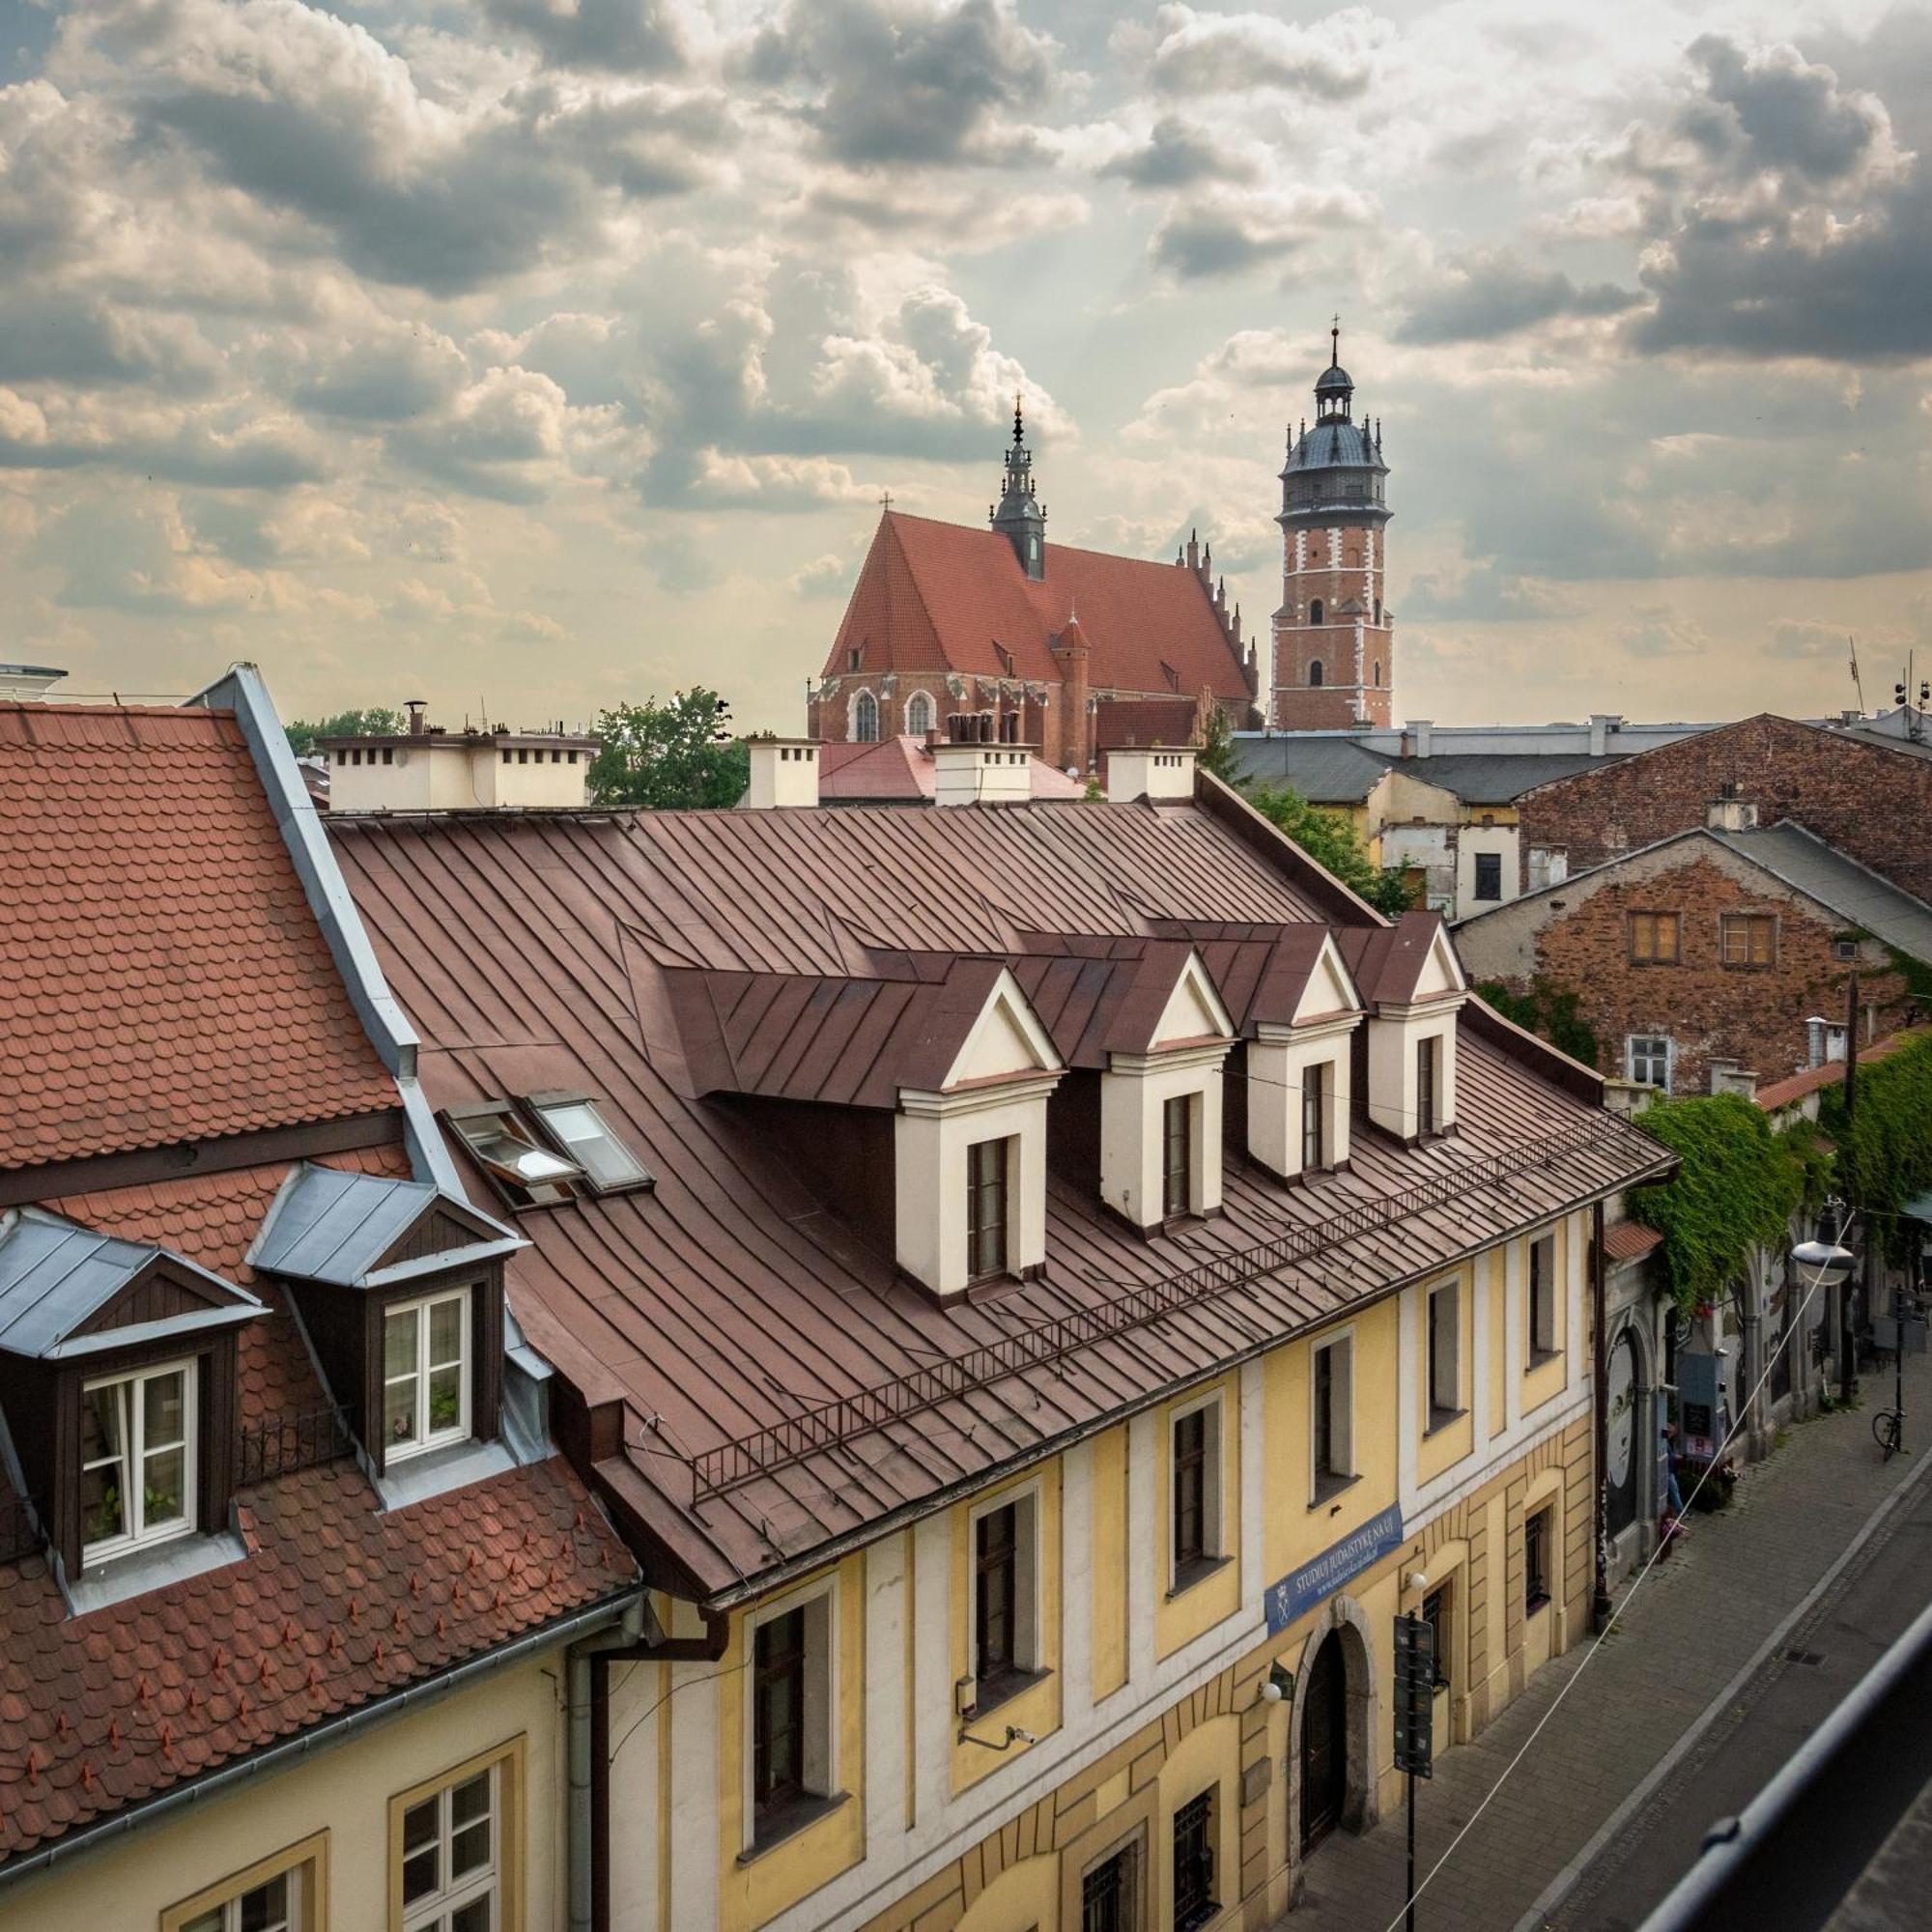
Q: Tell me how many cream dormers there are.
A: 4